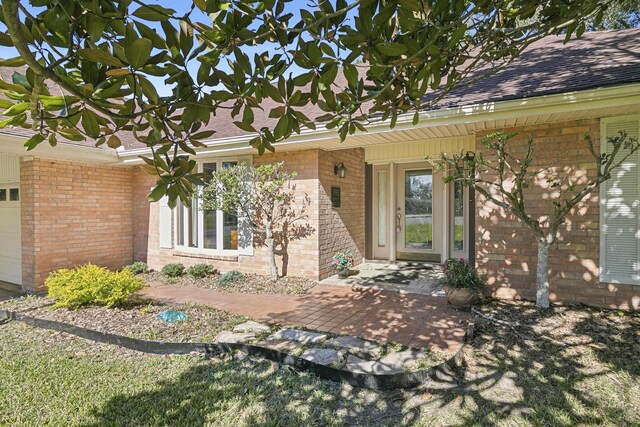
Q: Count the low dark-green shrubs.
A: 4